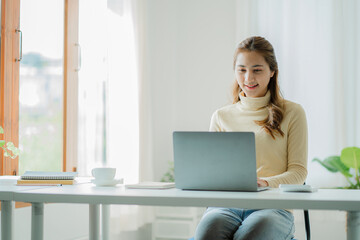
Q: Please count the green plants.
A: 3